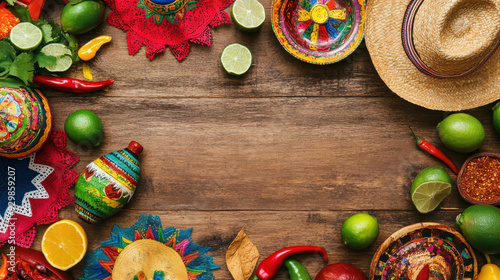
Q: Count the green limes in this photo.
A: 11